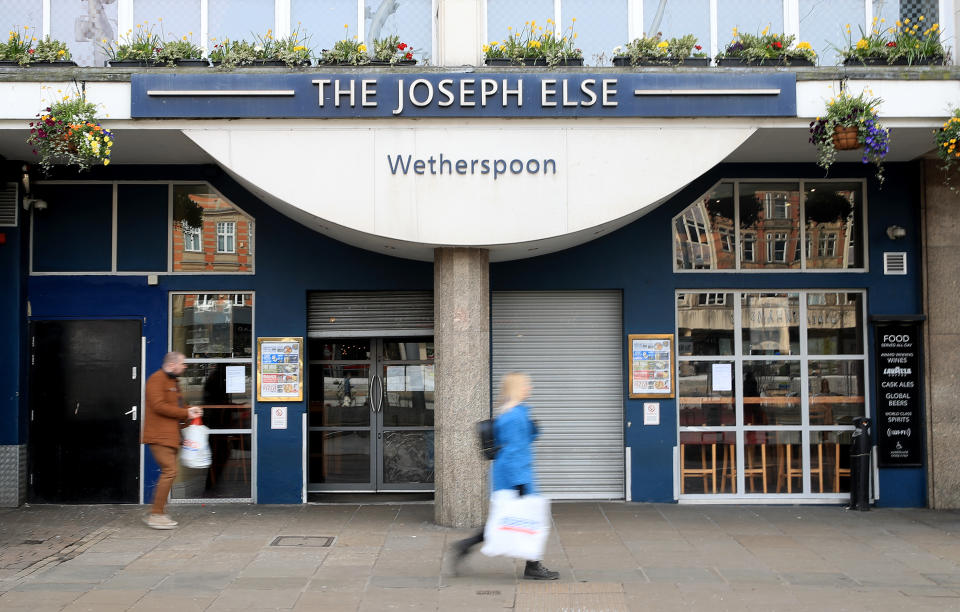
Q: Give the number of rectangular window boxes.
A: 8